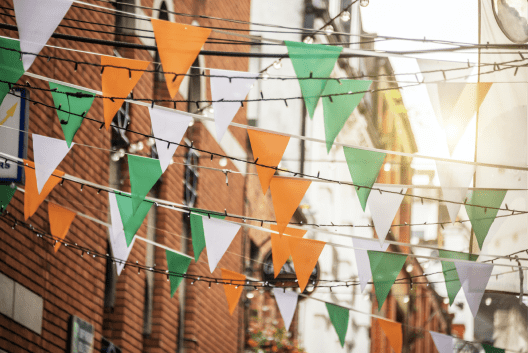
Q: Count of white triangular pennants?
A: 13